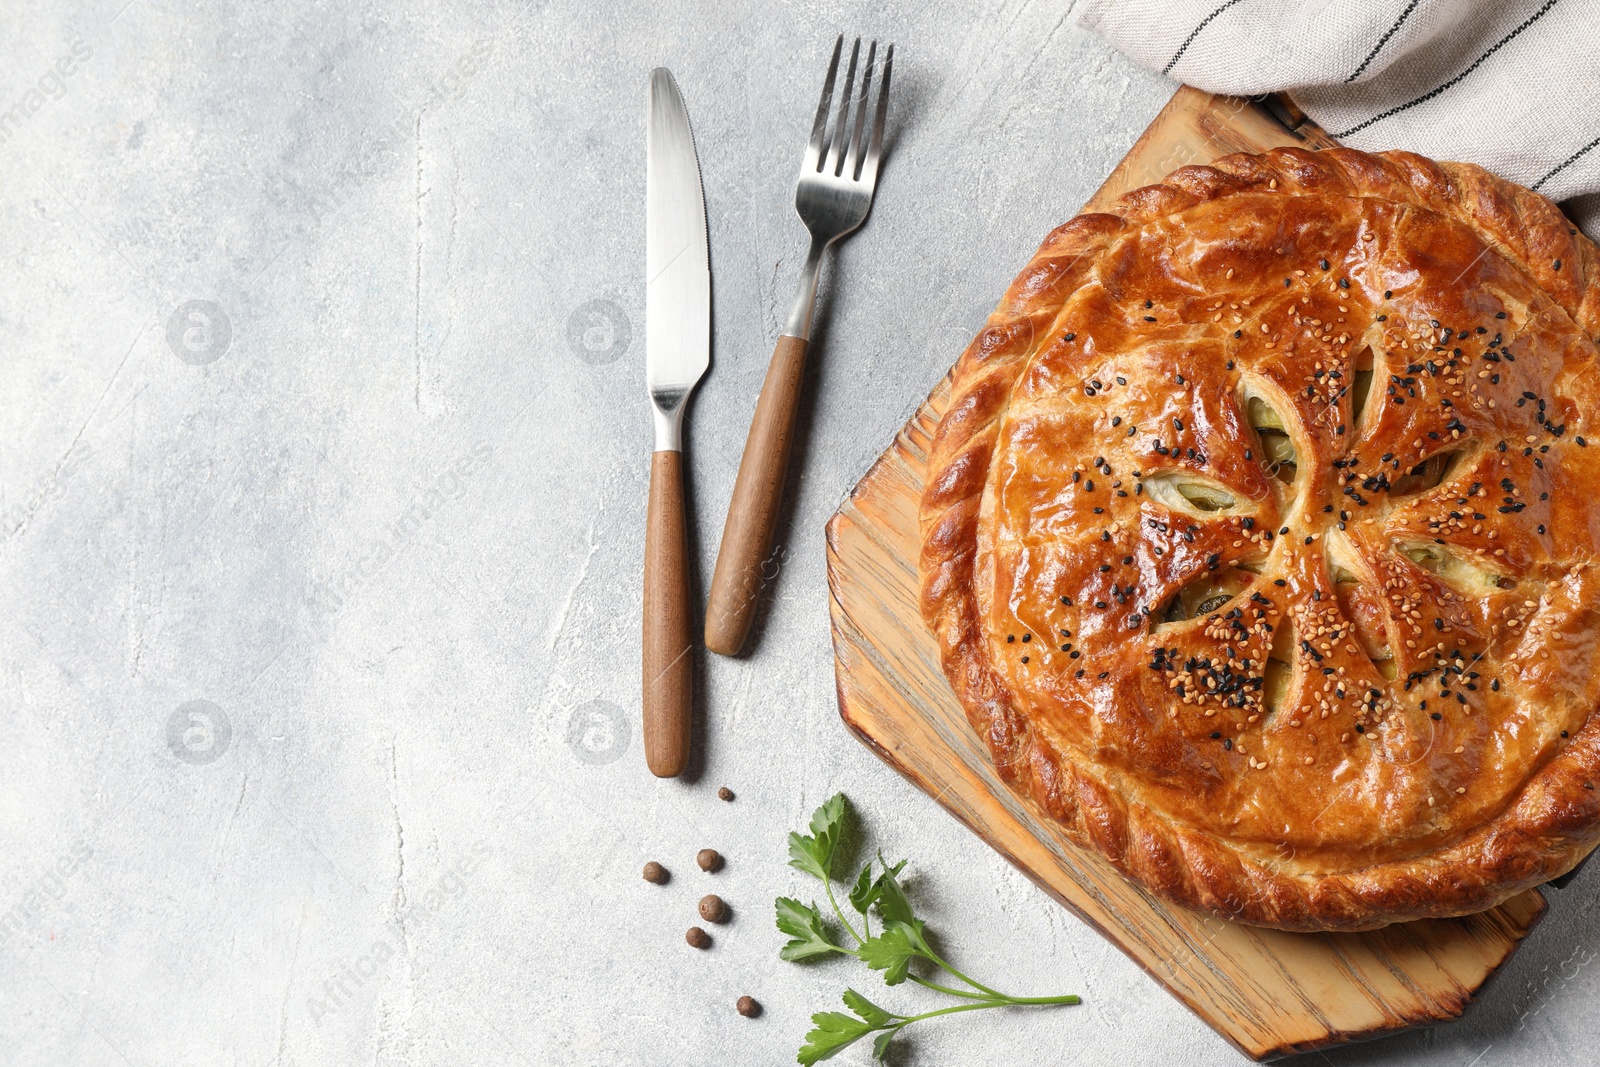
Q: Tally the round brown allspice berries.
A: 6